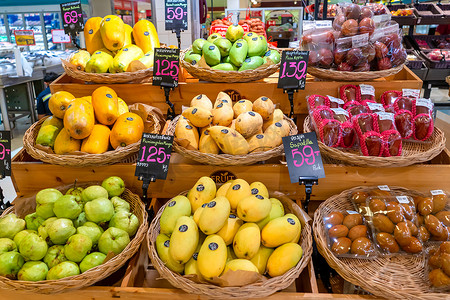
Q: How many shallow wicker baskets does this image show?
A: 9